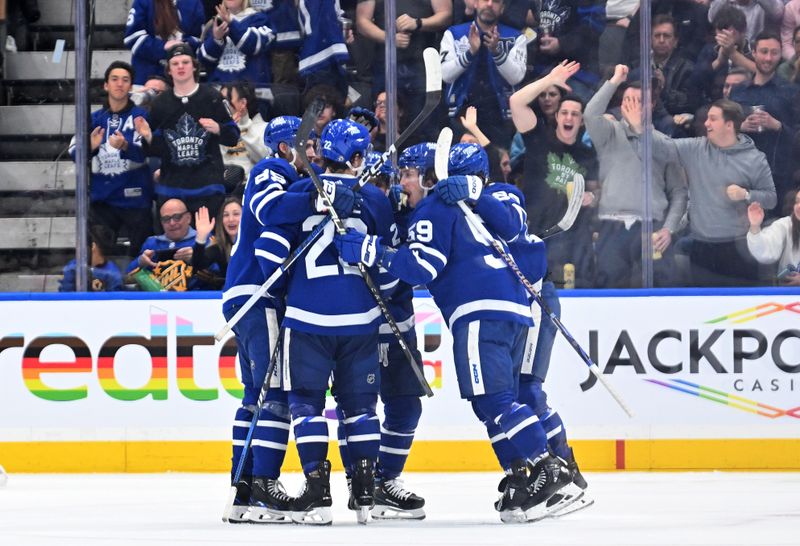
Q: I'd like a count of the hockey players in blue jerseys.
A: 5